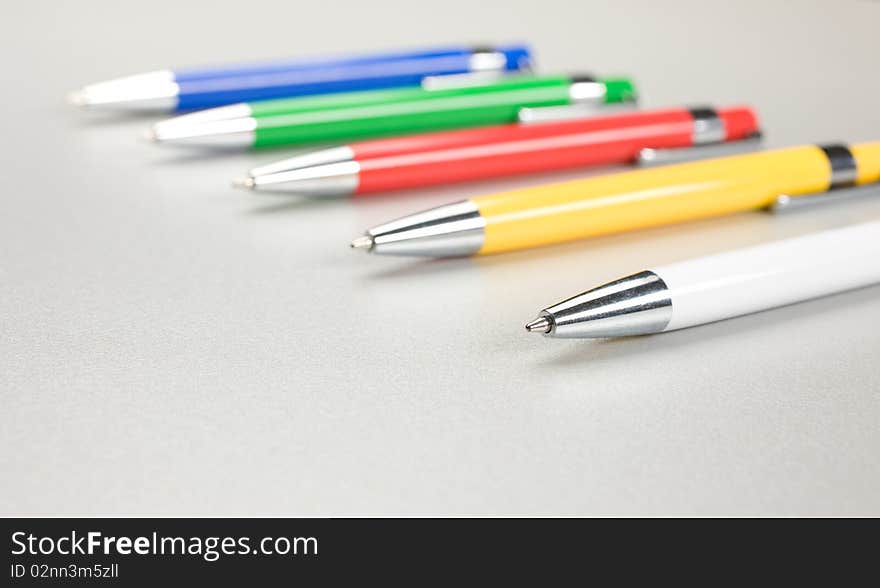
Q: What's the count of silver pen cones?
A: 5